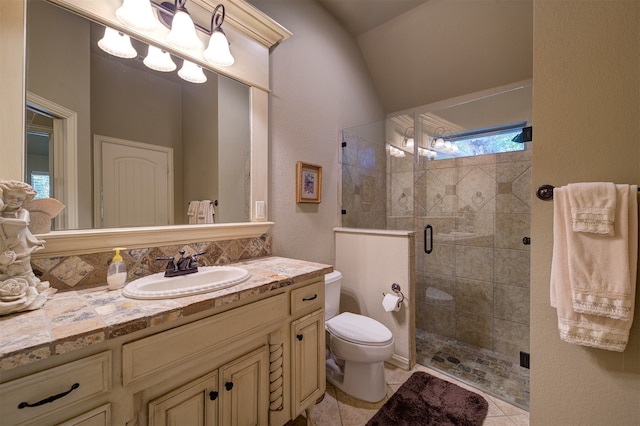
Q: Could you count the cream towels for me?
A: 3